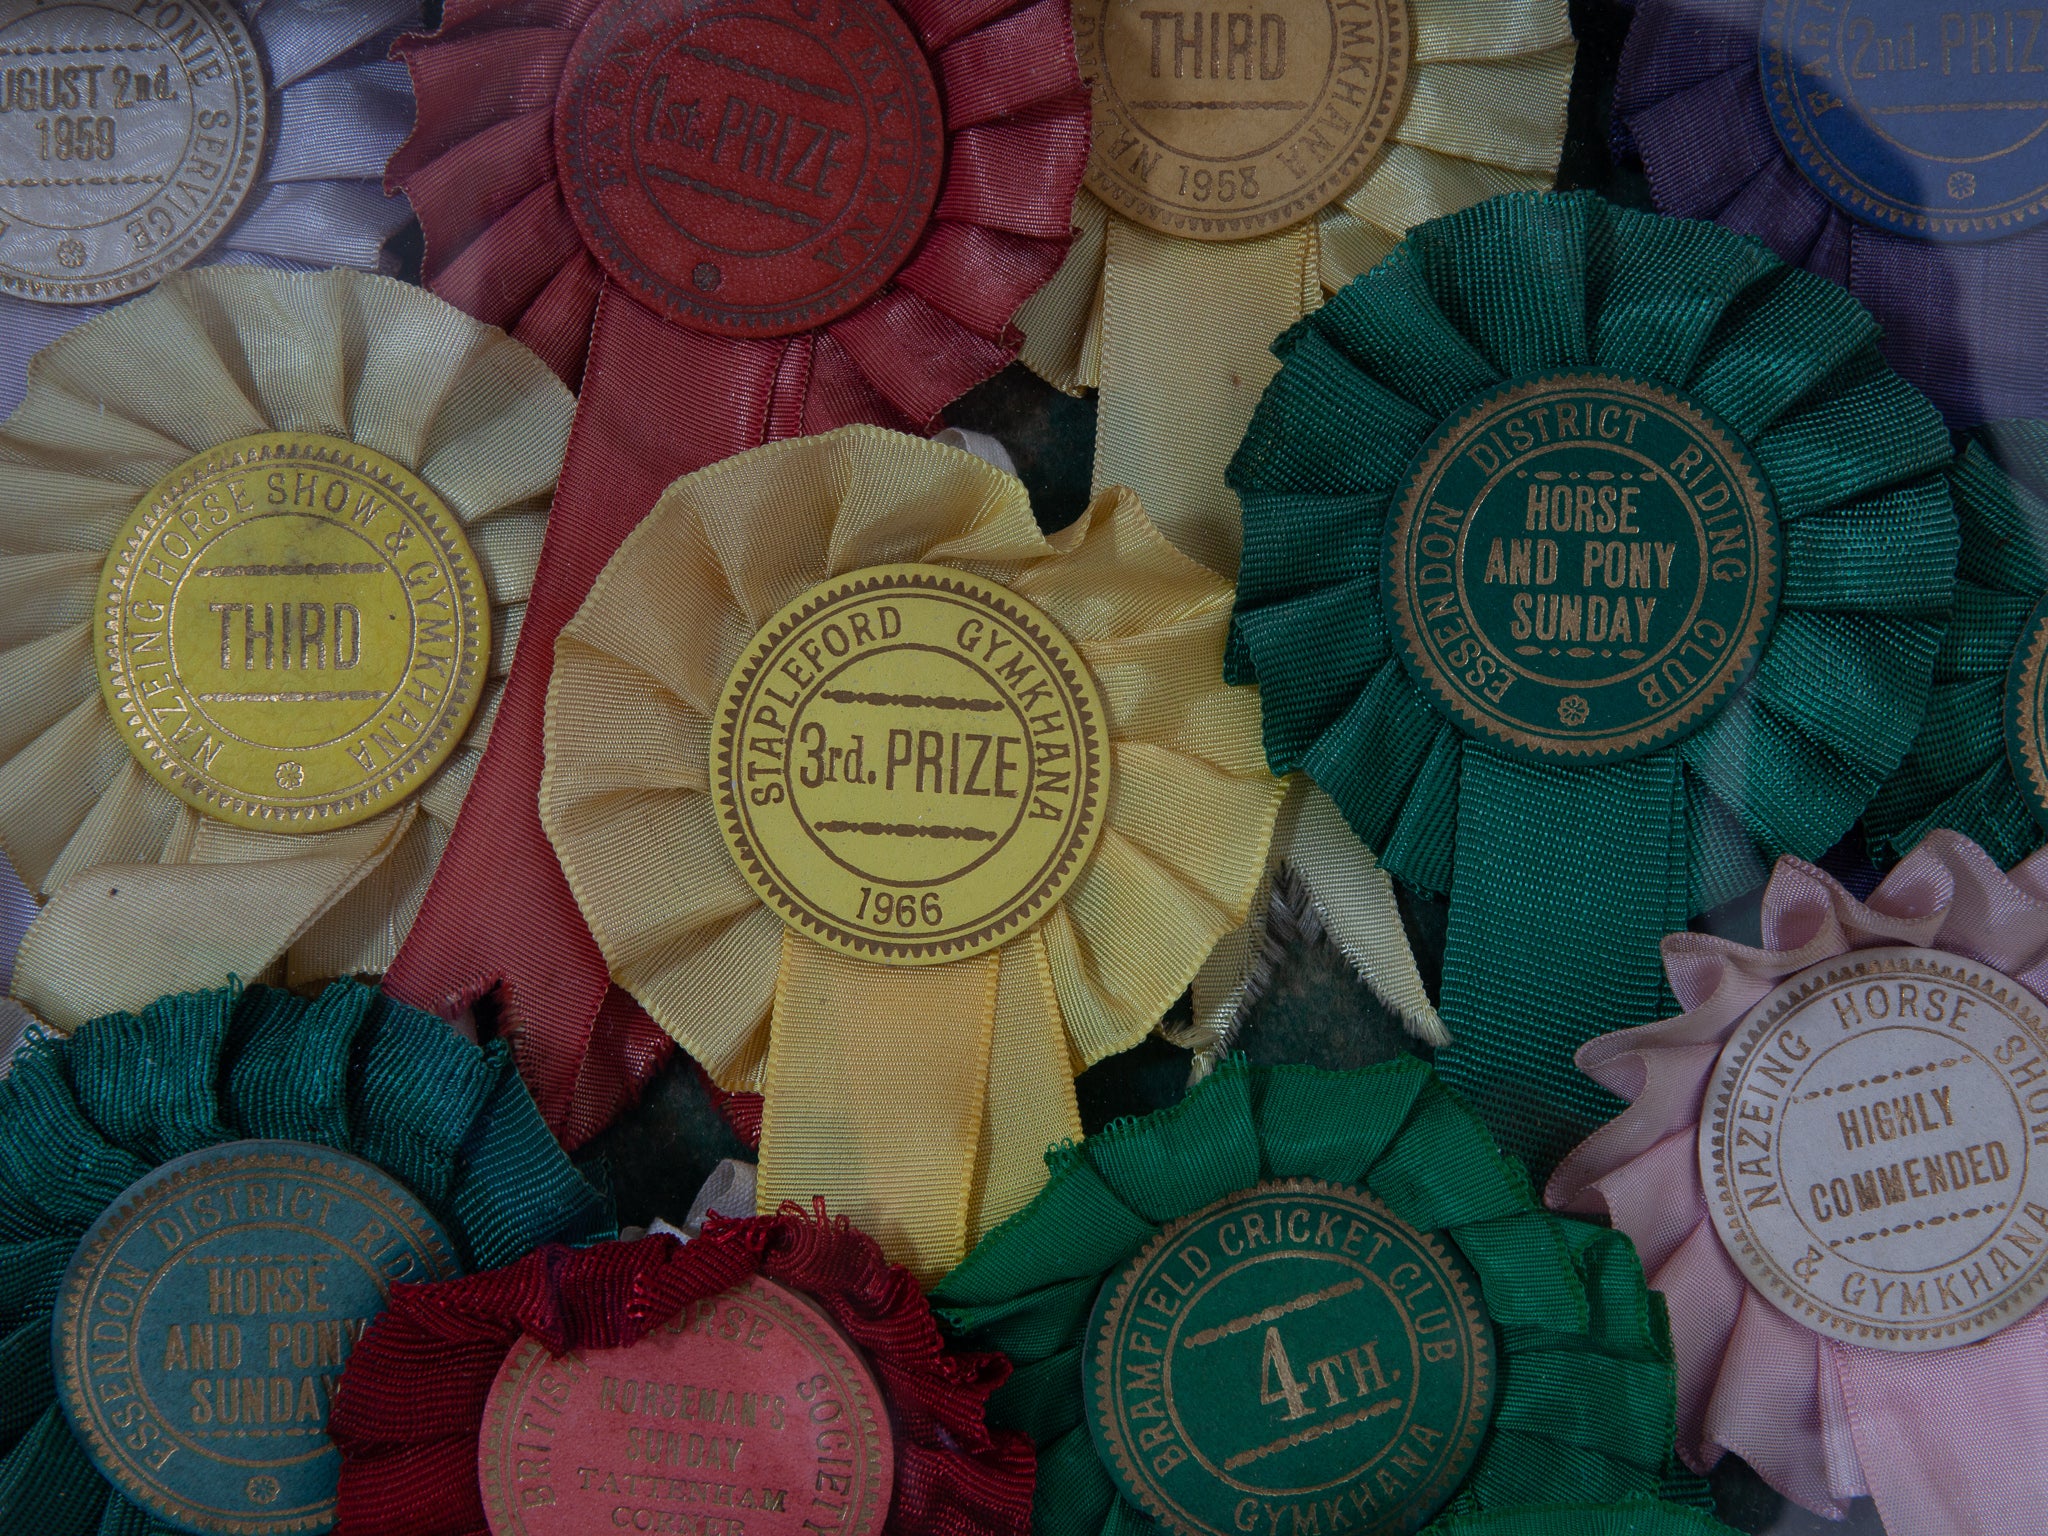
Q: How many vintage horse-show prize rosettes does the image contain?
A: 12